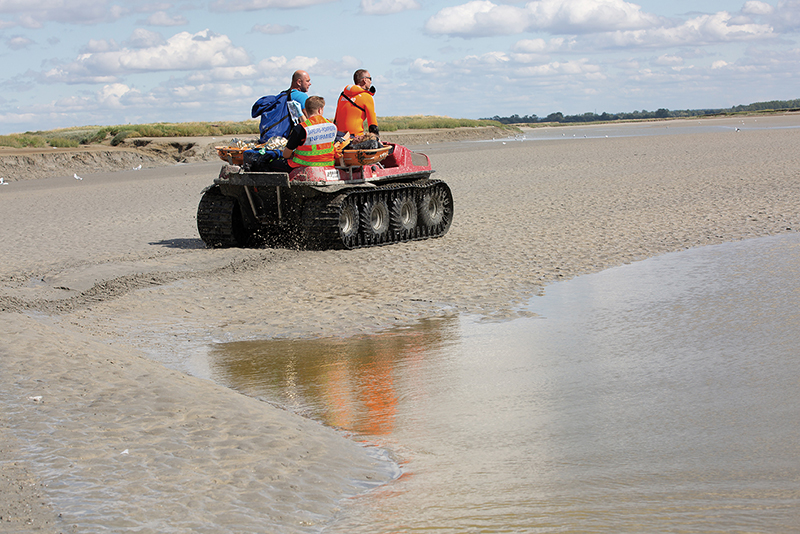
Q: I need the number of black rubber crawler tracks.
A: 2